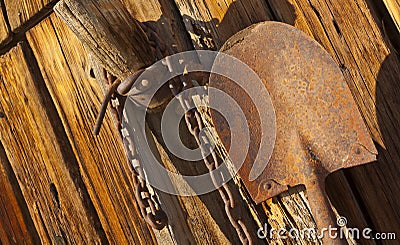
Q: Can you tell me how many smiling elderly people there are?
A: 0